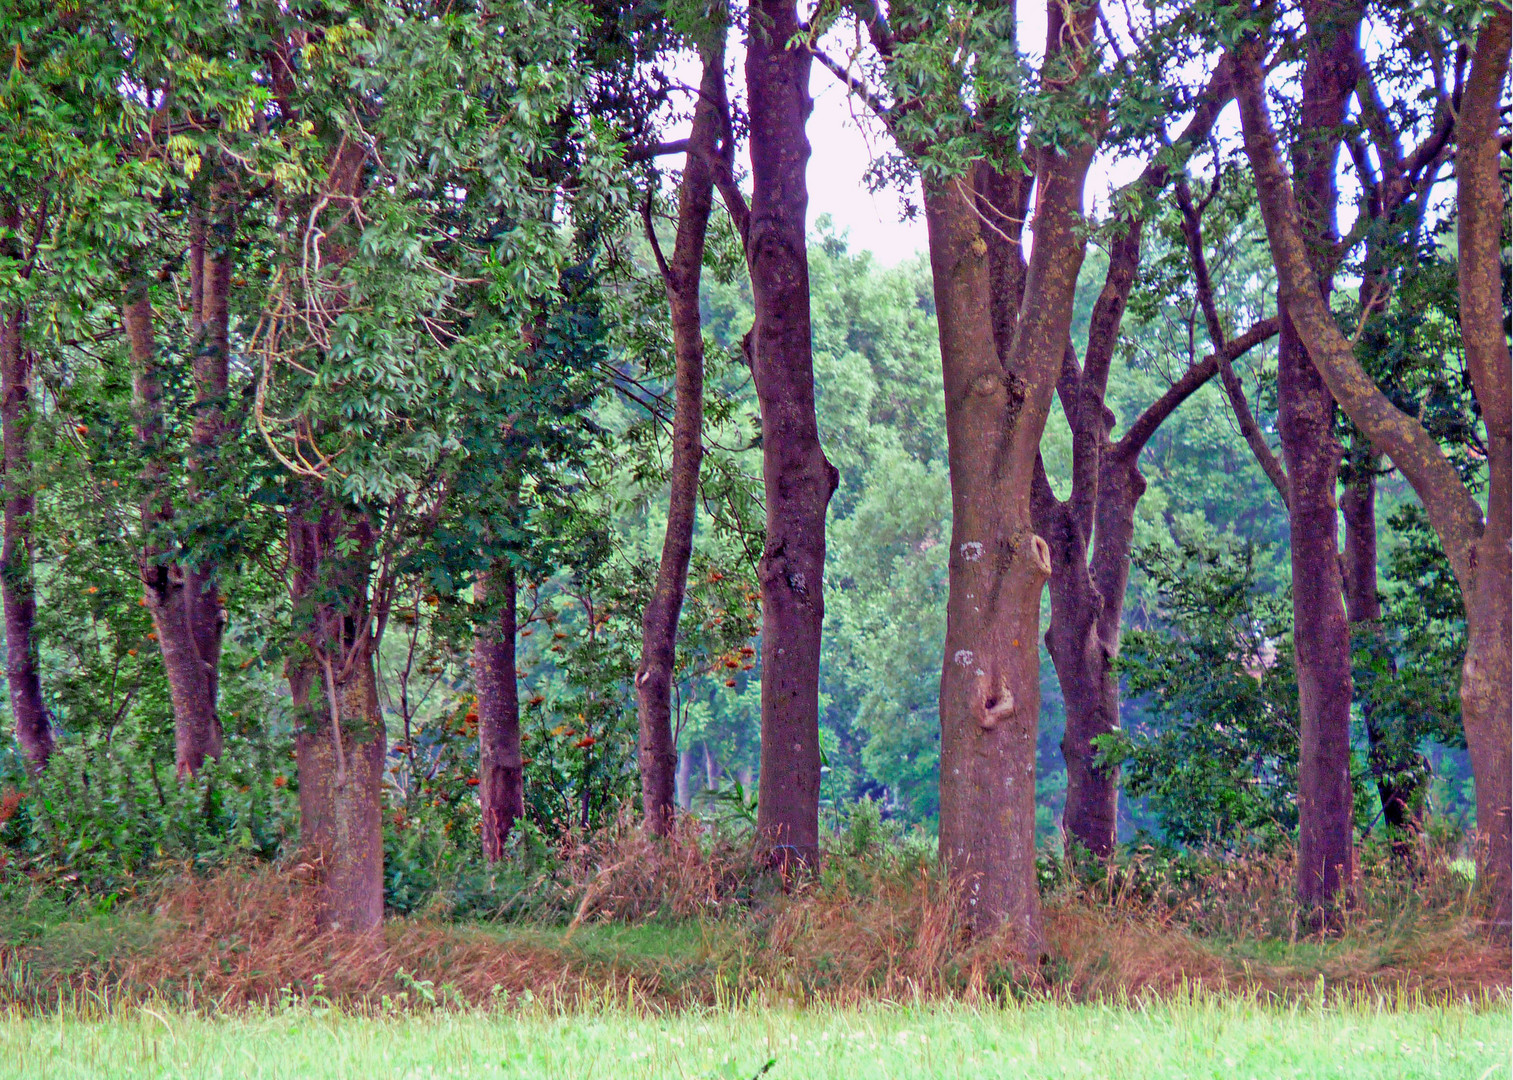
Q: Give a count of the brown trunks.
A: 11